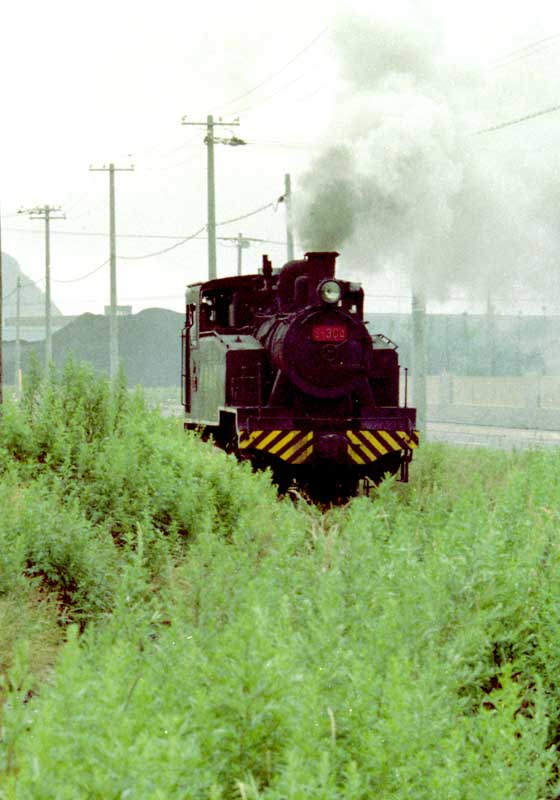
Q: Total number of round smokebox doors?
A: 1